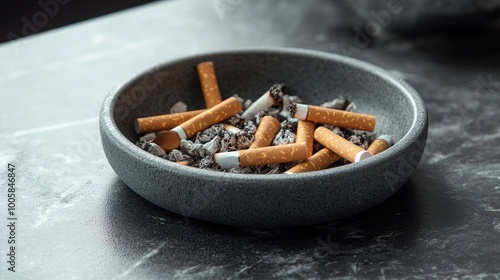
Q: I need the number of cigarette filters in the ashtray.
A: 10